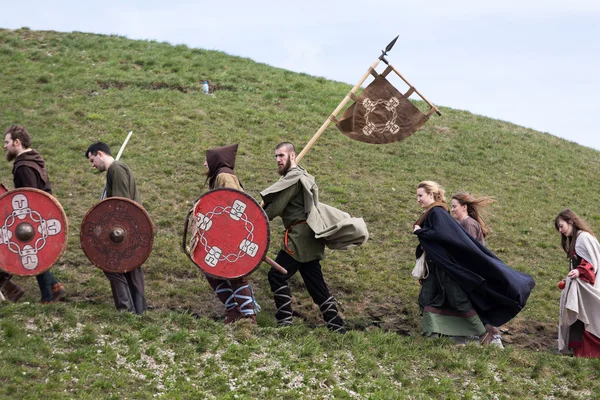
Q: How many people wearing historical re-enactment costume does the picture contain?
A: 7